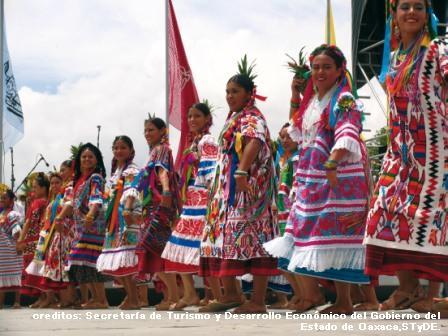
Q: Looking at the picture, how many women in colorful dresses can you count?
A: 12